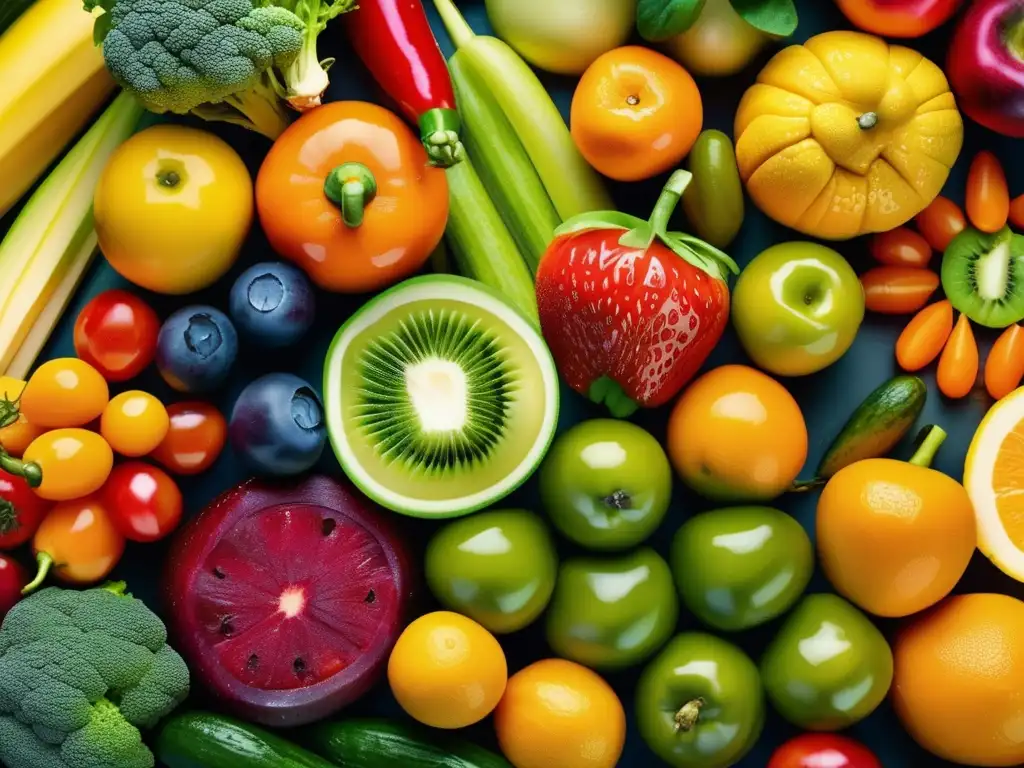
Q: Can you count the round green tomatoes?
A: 6